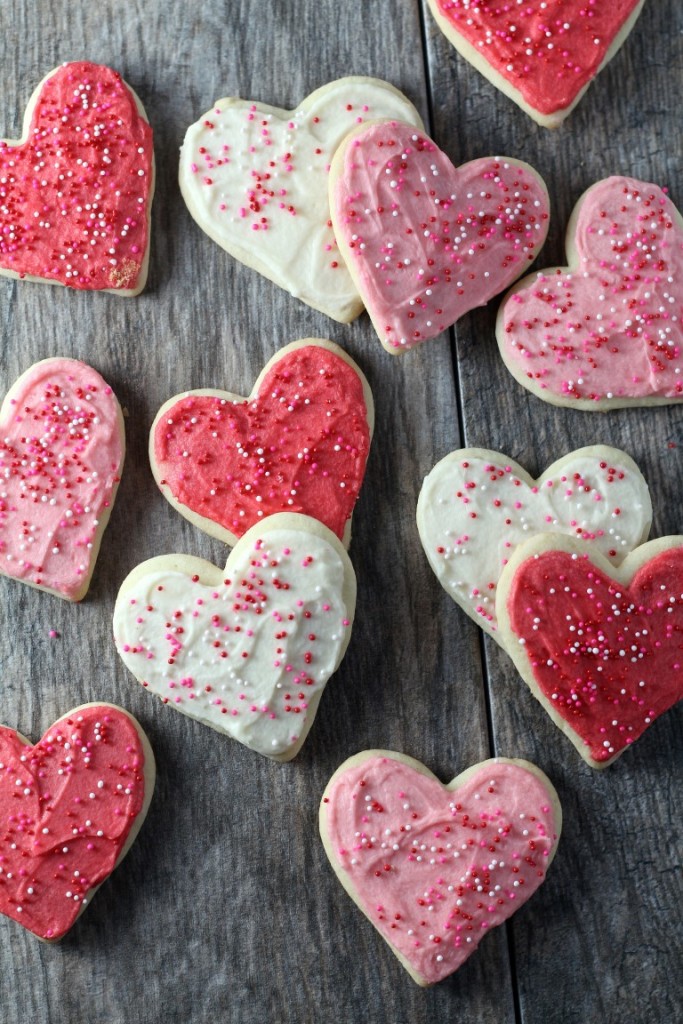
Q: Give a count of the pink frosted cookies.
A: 4